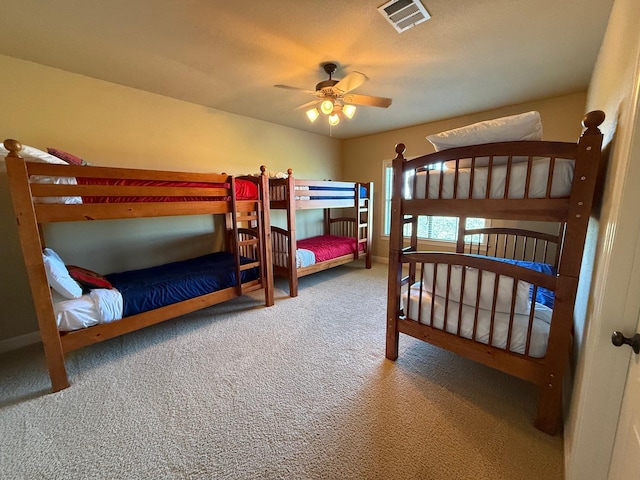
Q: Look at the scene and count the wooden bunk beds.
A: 3